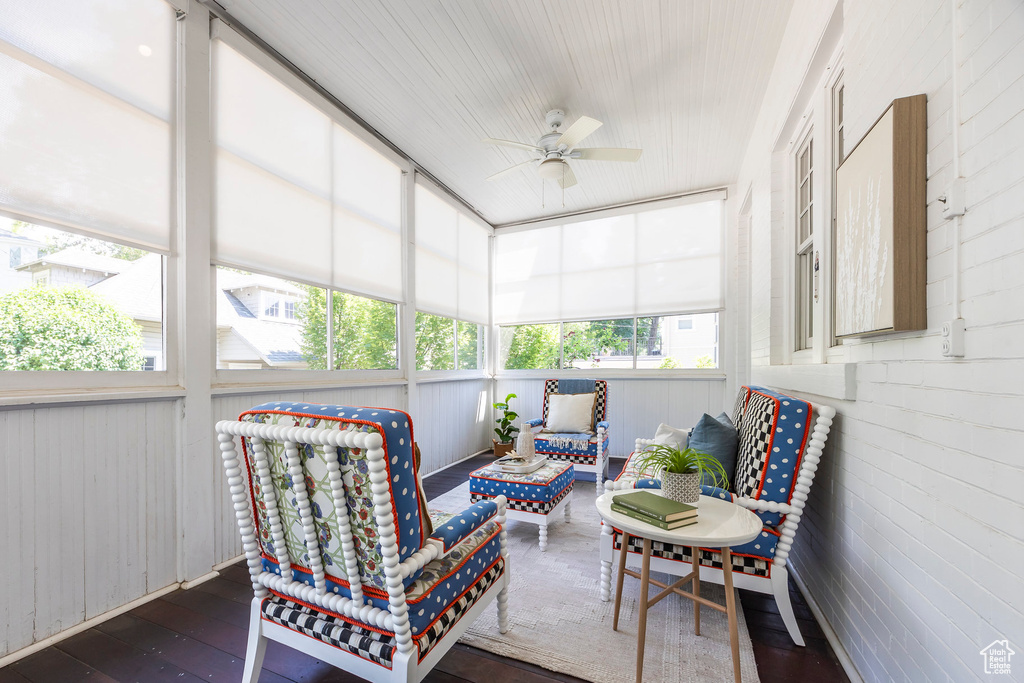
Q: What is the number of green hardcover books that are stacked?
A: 2